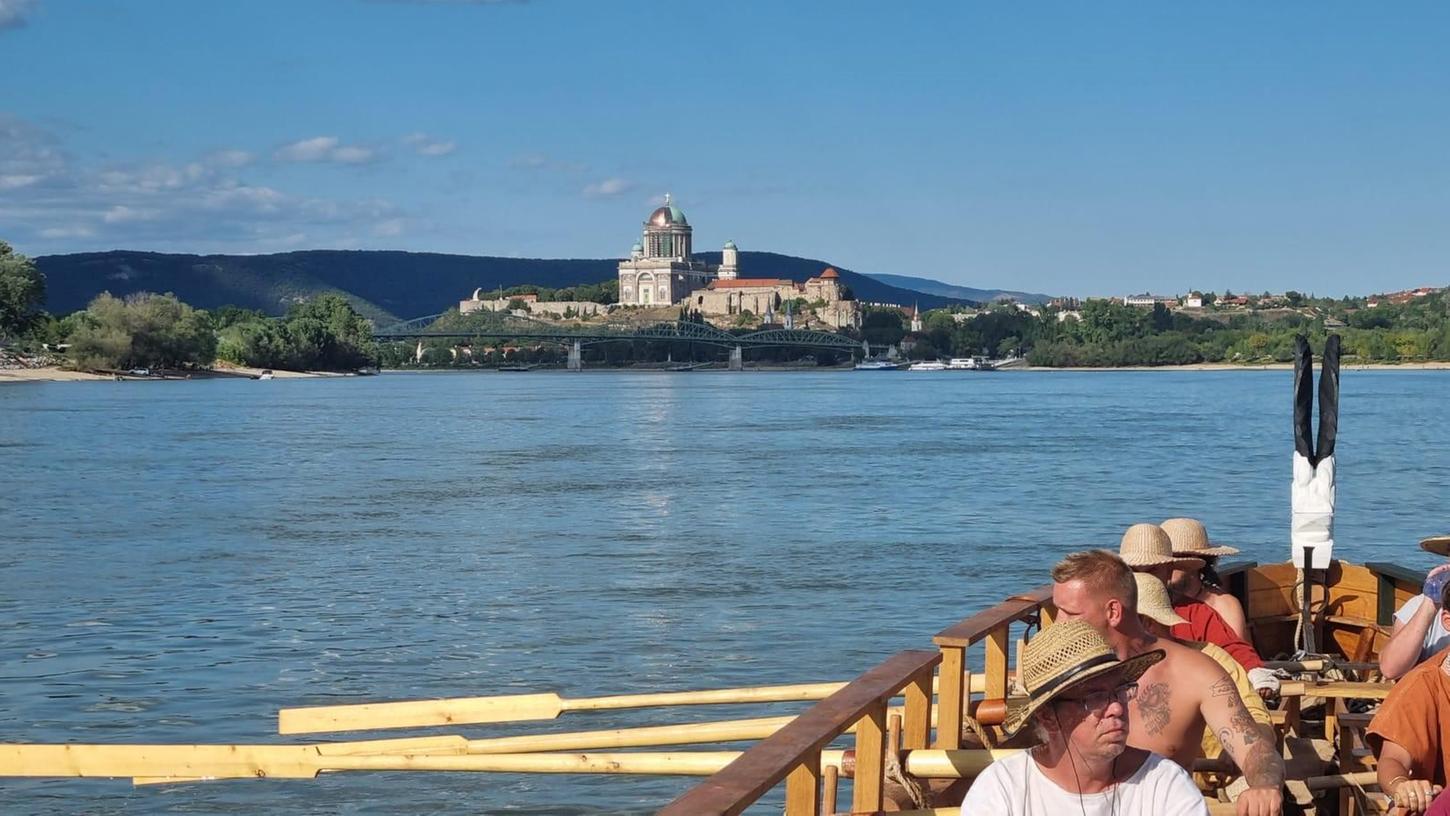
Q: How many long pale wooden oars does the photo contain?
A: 3